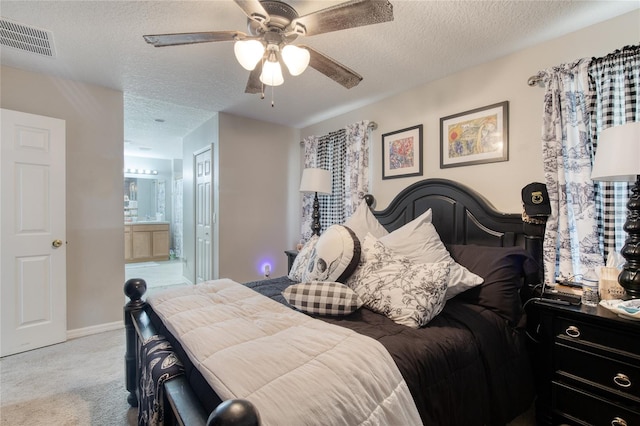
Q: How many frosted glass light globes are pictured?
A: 3